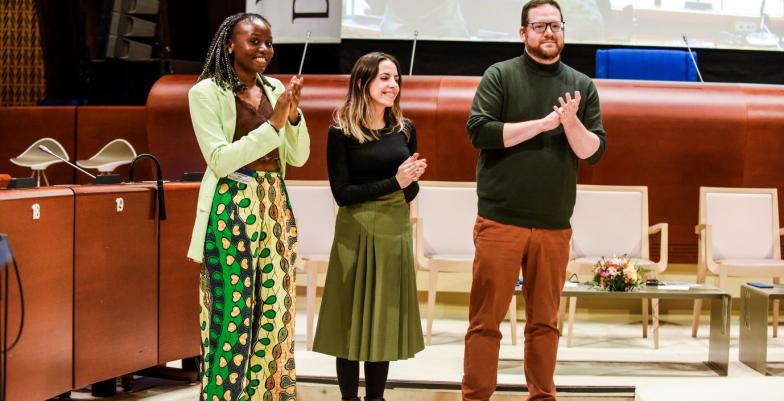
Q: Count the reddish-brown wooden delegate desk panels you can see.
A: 3